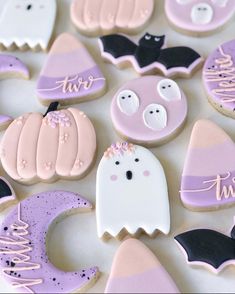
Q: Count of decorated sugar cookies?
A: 15